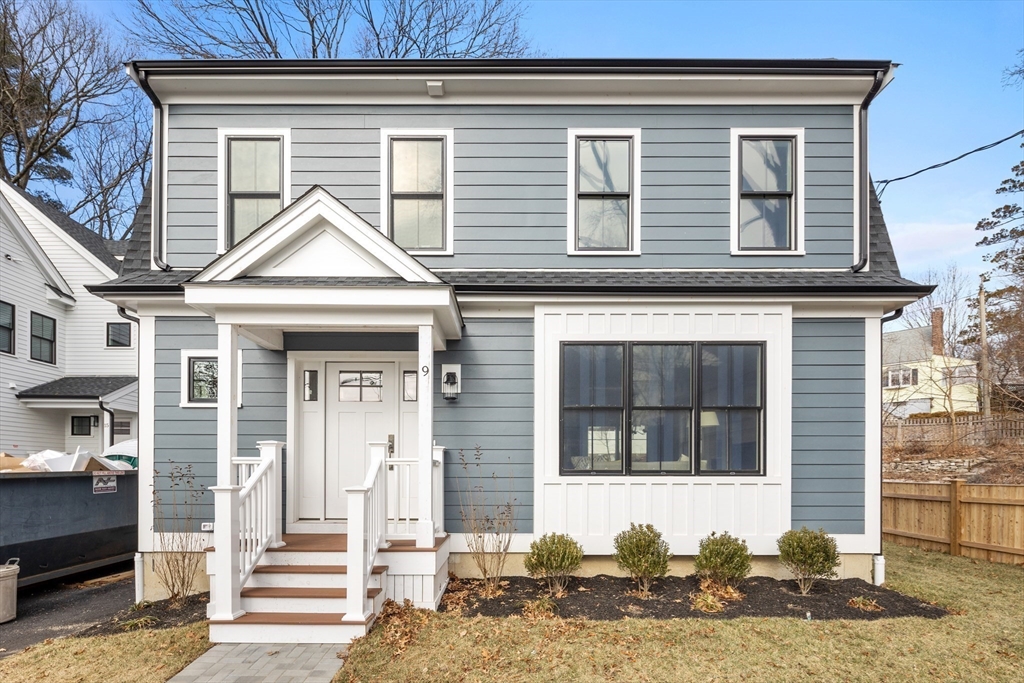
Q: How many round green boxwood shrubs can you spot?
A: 4